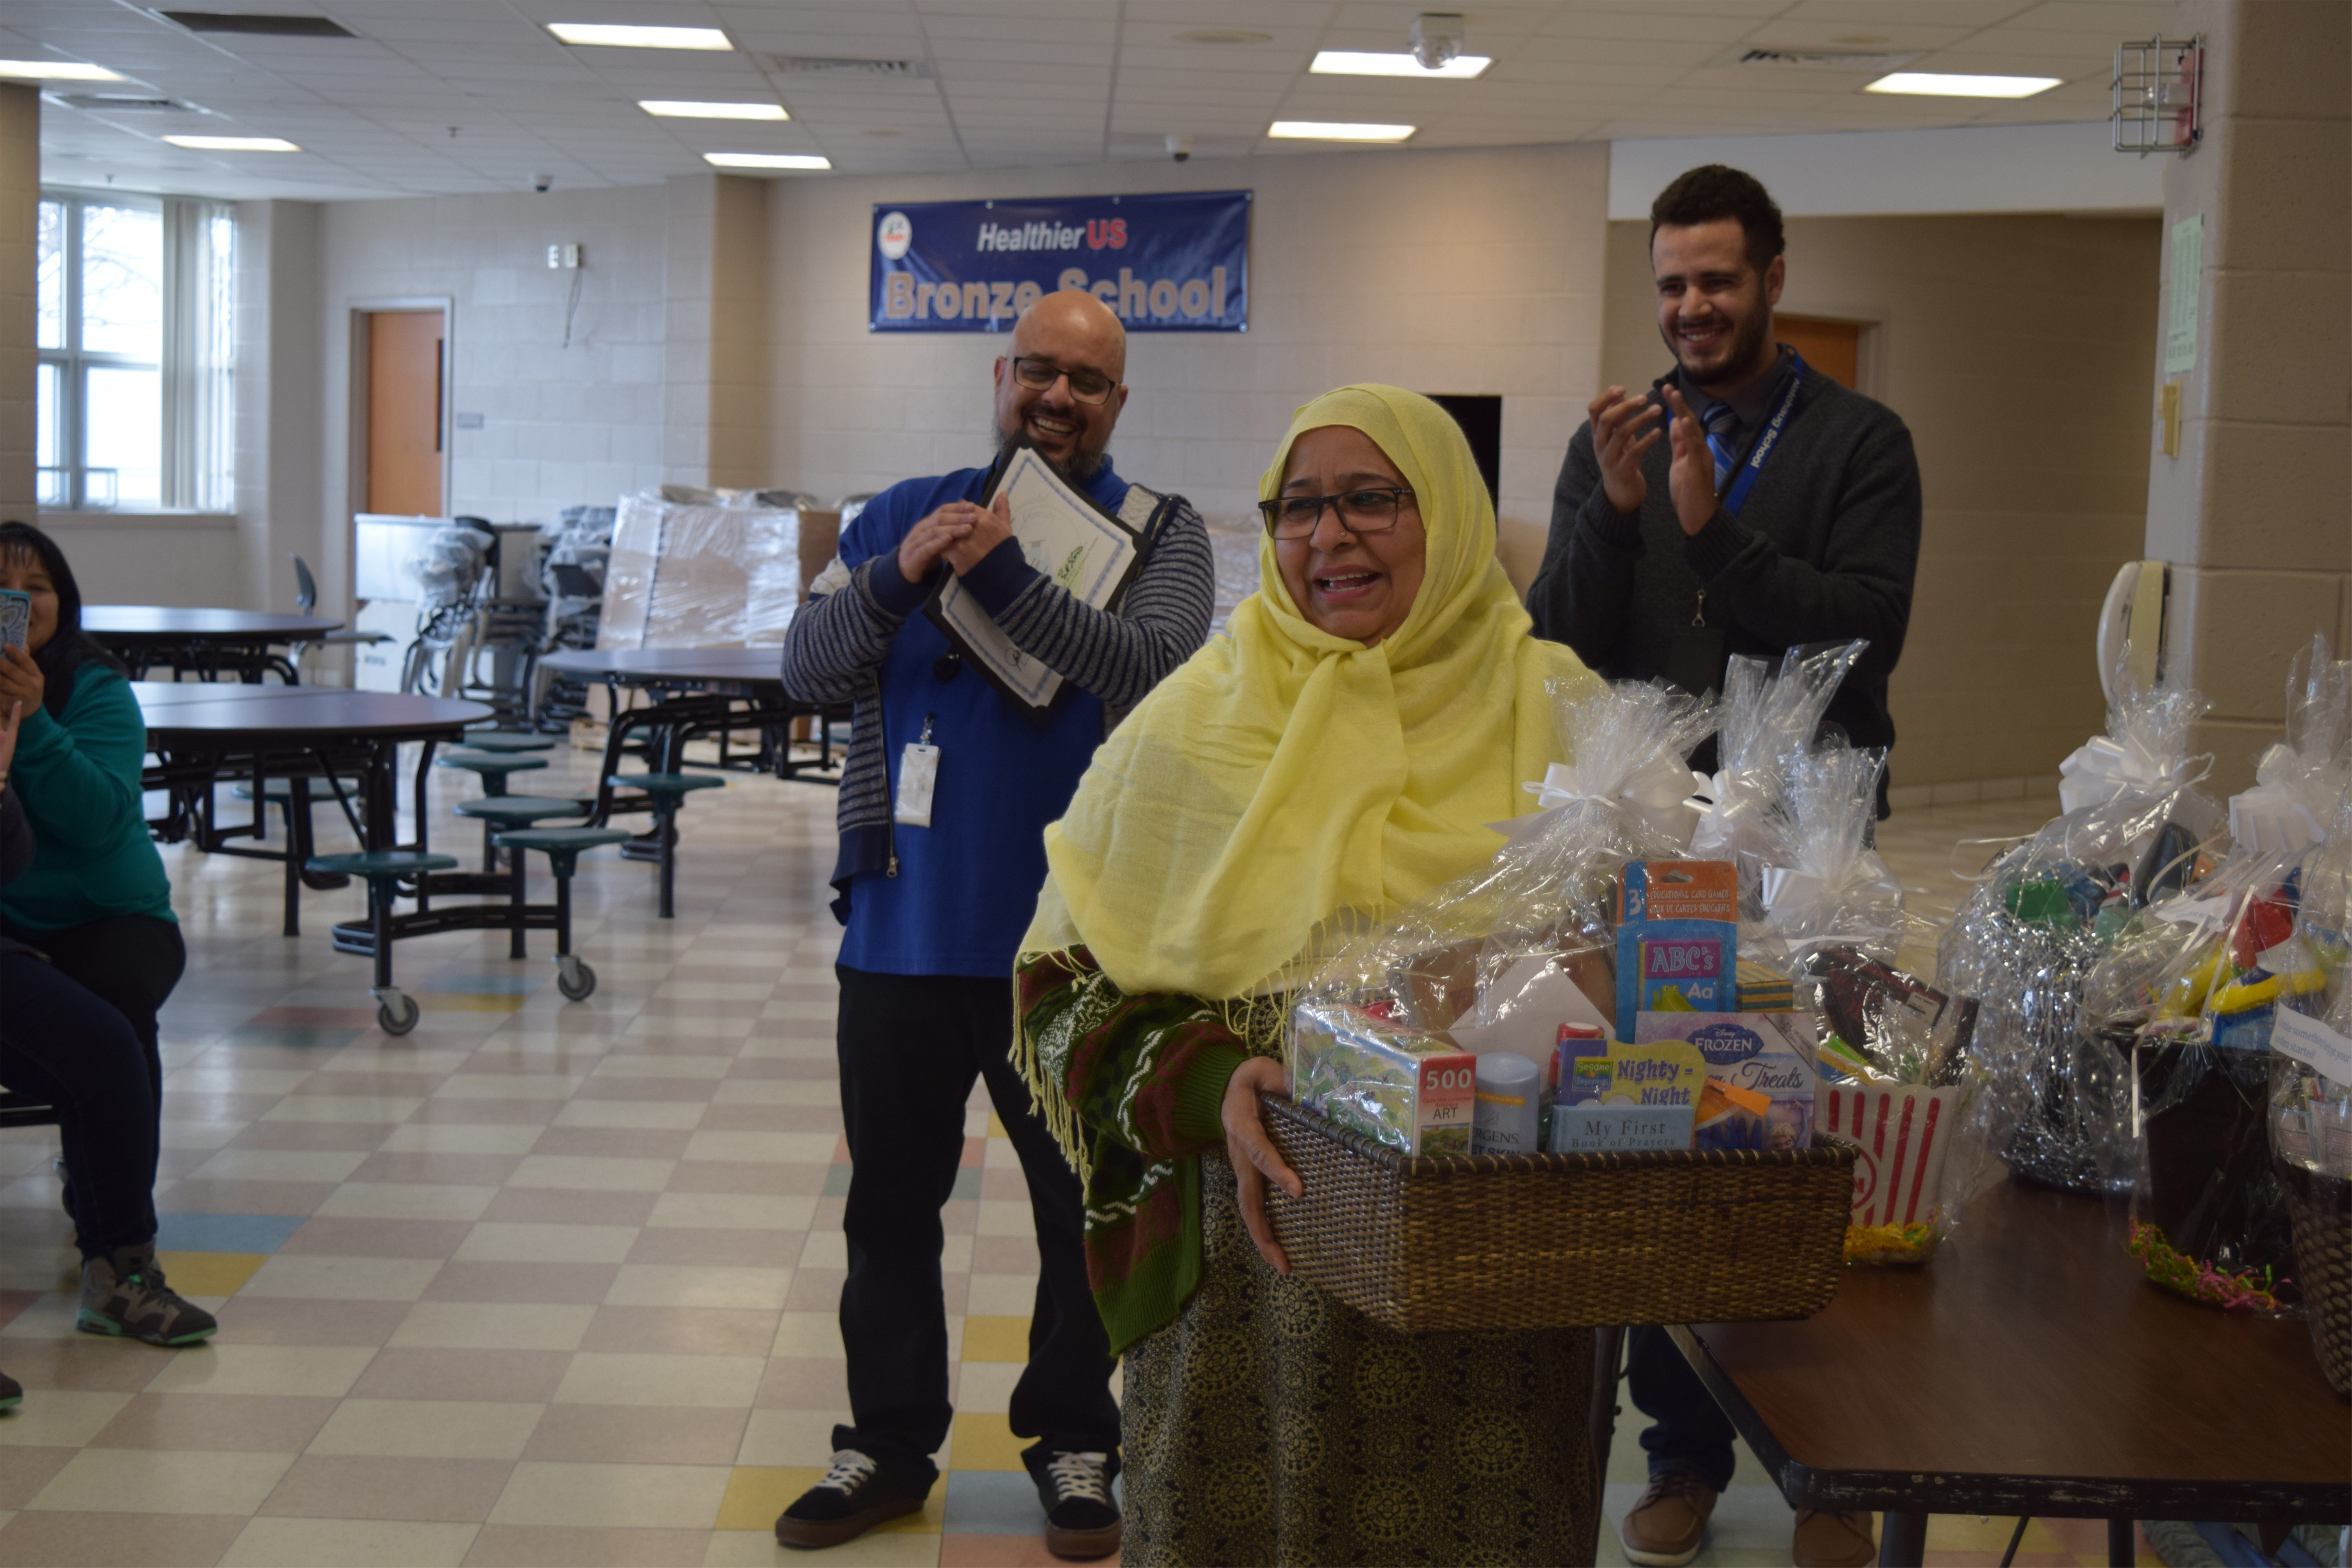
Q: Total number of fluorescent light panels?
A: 8